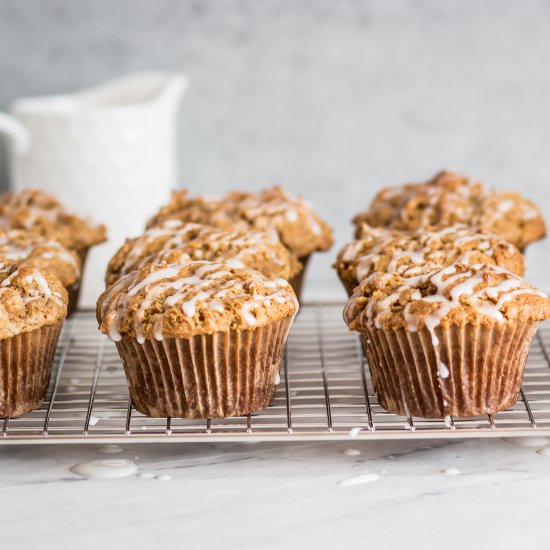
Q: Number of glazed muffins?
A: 9